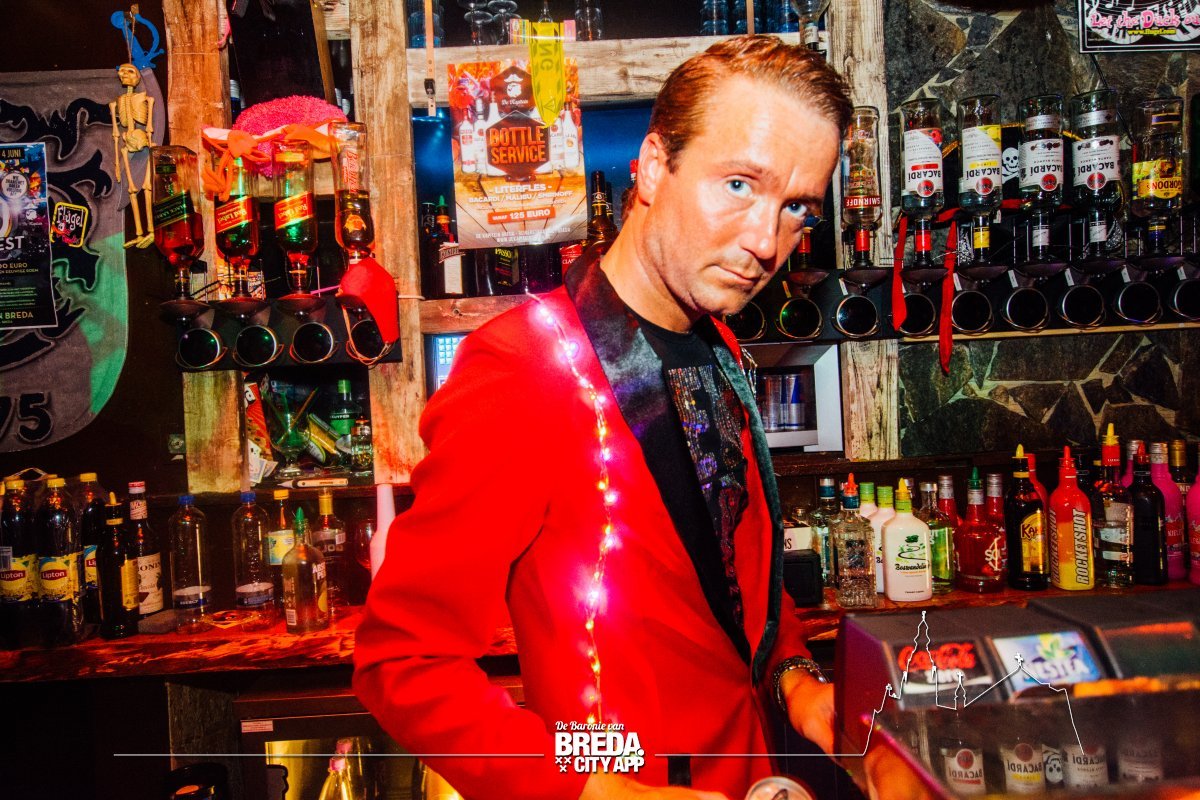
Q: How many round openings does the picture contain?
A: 13